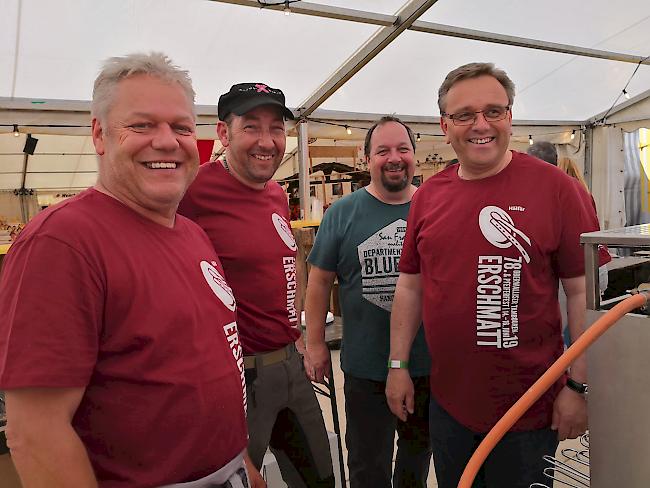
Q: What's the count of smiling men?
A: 4